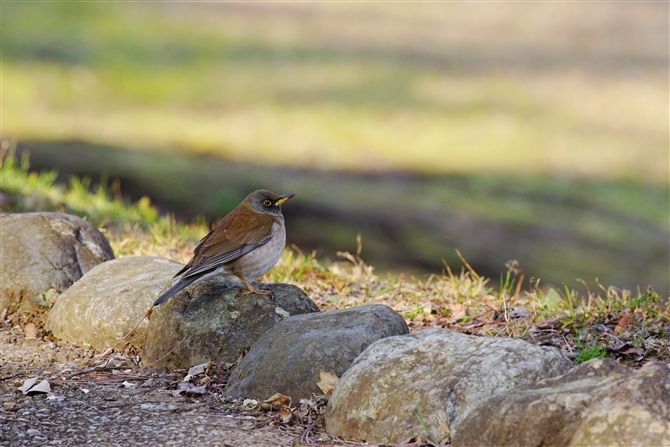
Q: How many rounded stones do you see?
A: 6